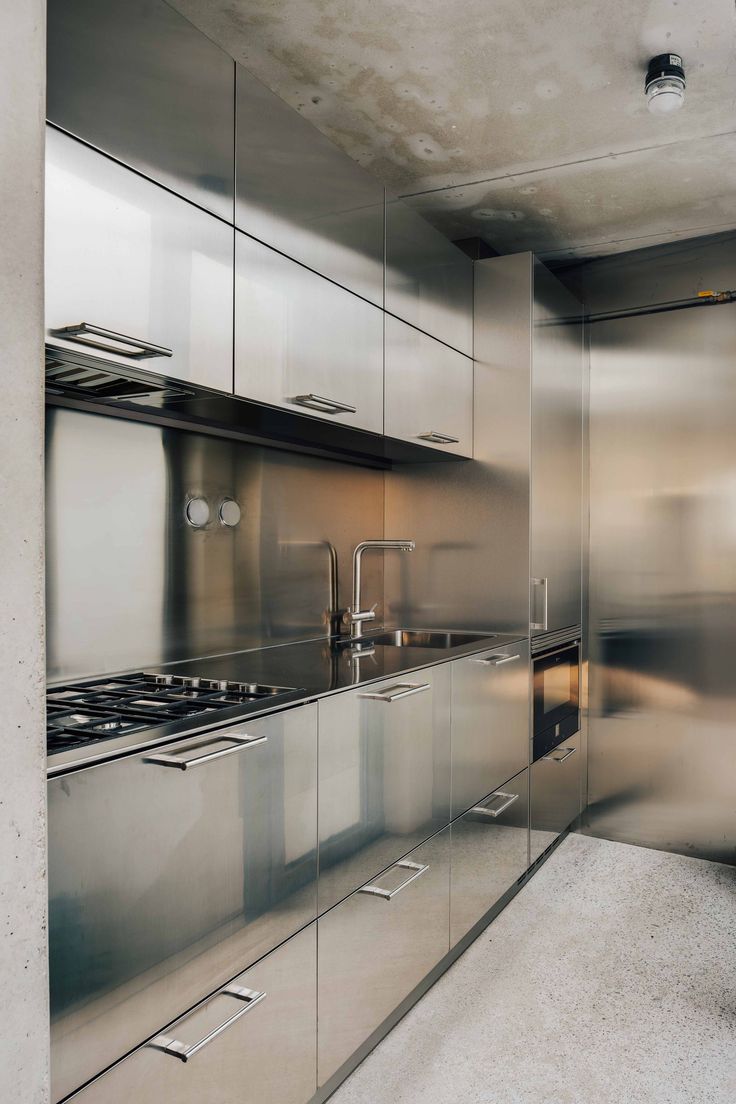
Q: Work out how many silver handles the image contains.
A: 11